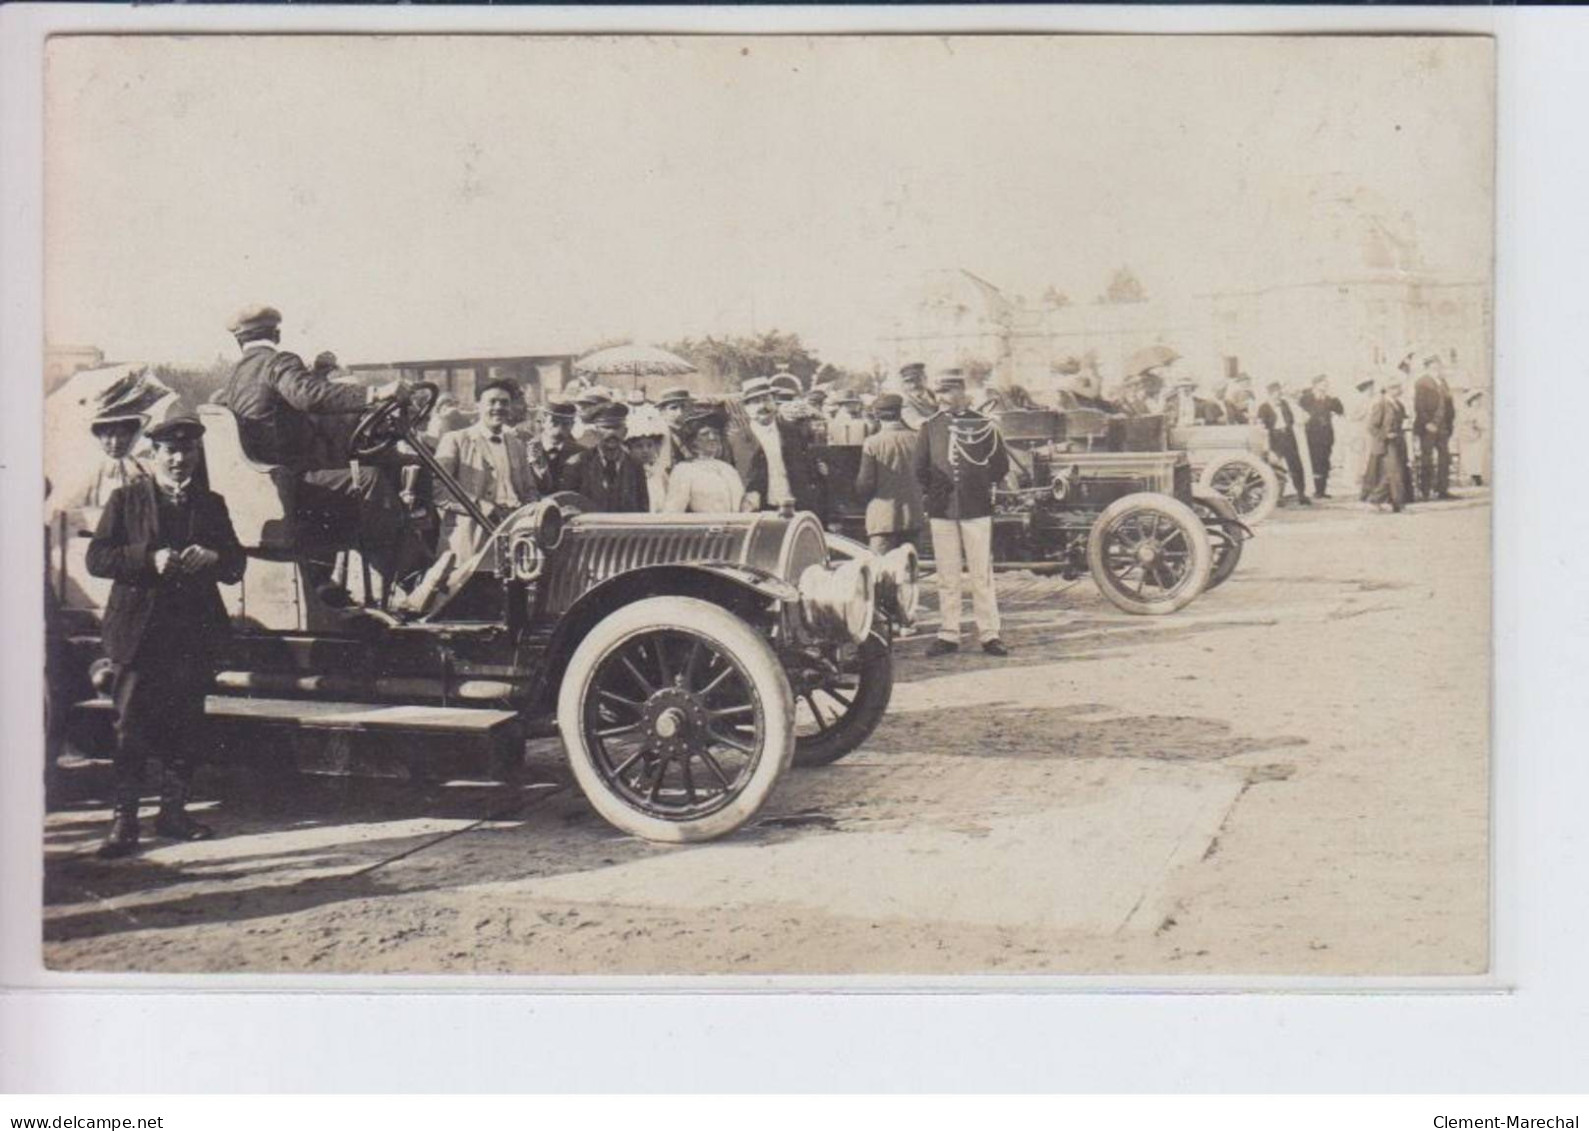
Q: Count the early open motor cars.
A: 3